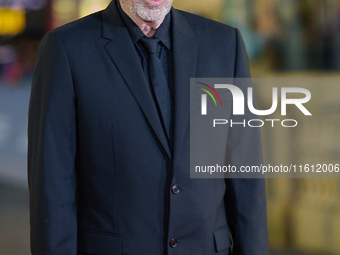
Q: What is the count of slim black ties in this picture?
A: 1